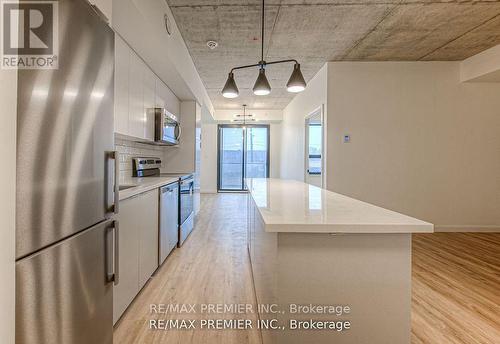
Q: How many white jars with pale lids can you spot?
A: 0